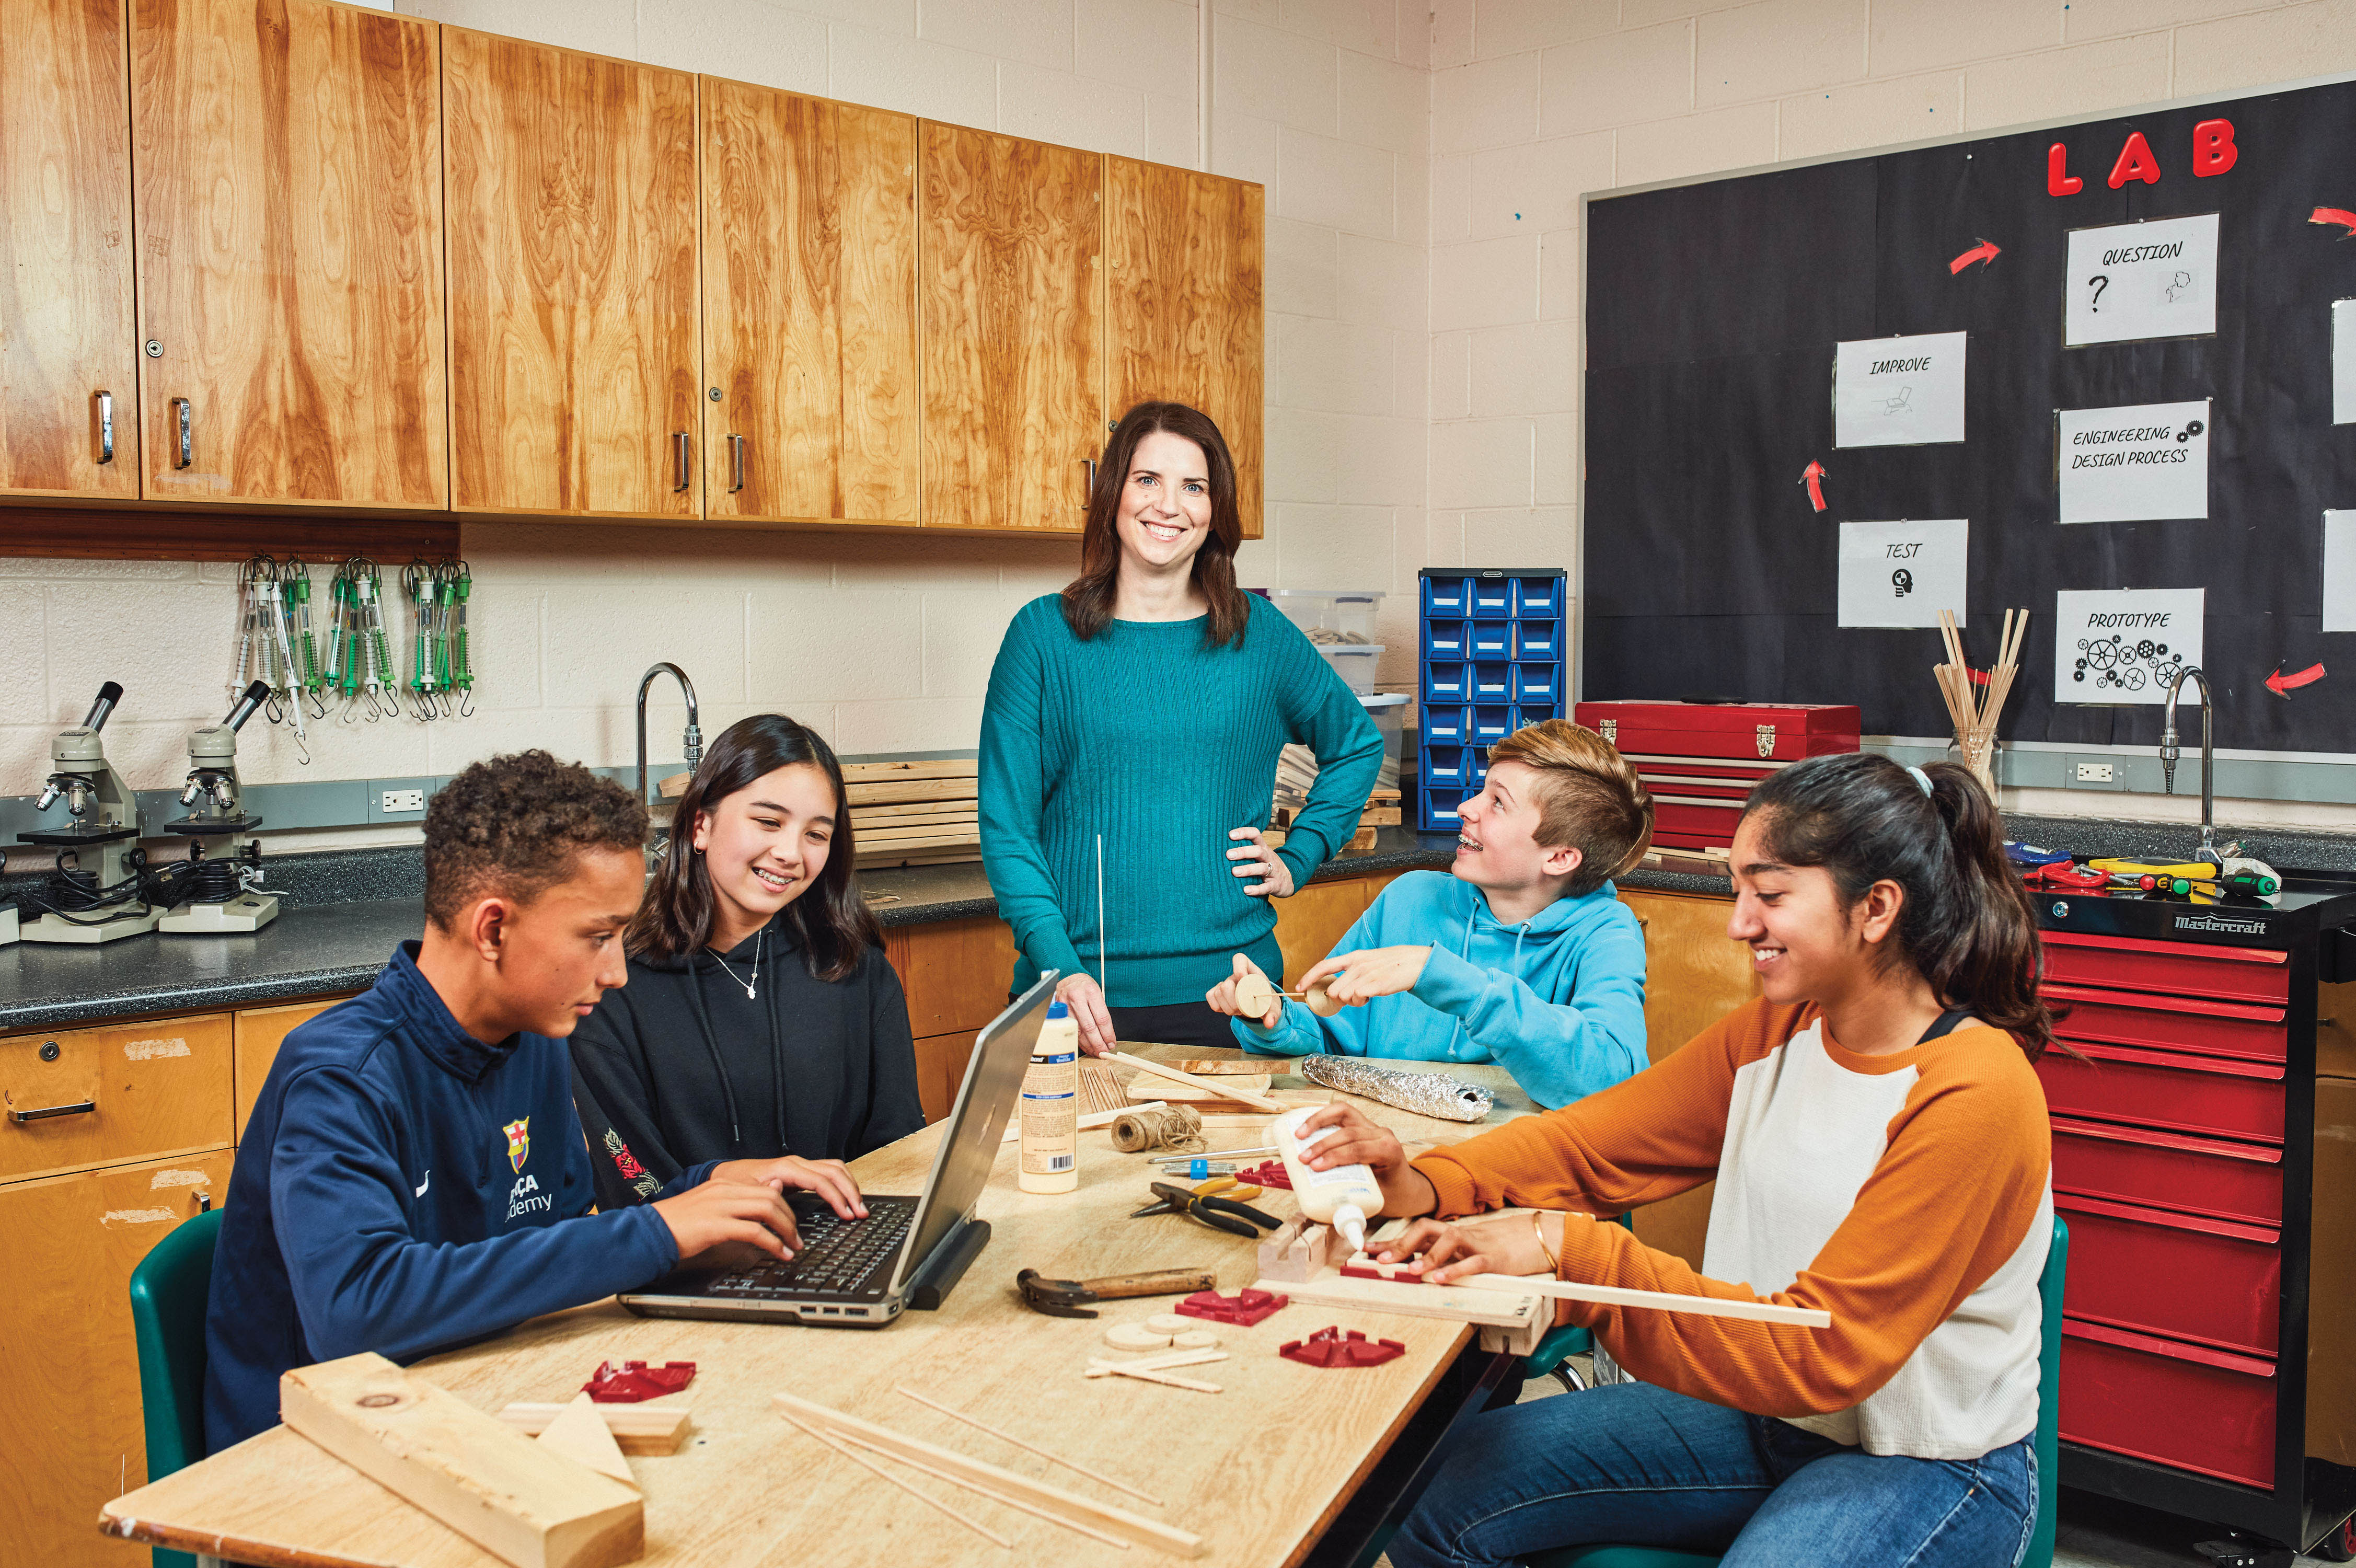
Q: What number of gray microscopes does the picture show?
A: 2